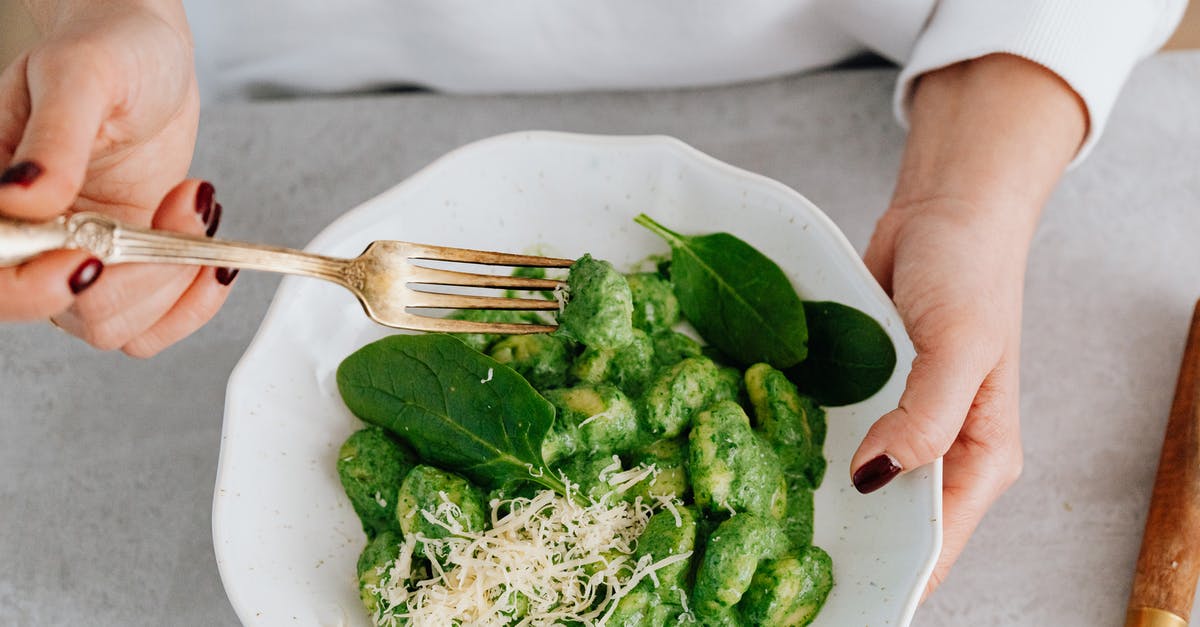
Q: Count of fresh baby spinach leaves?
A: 3